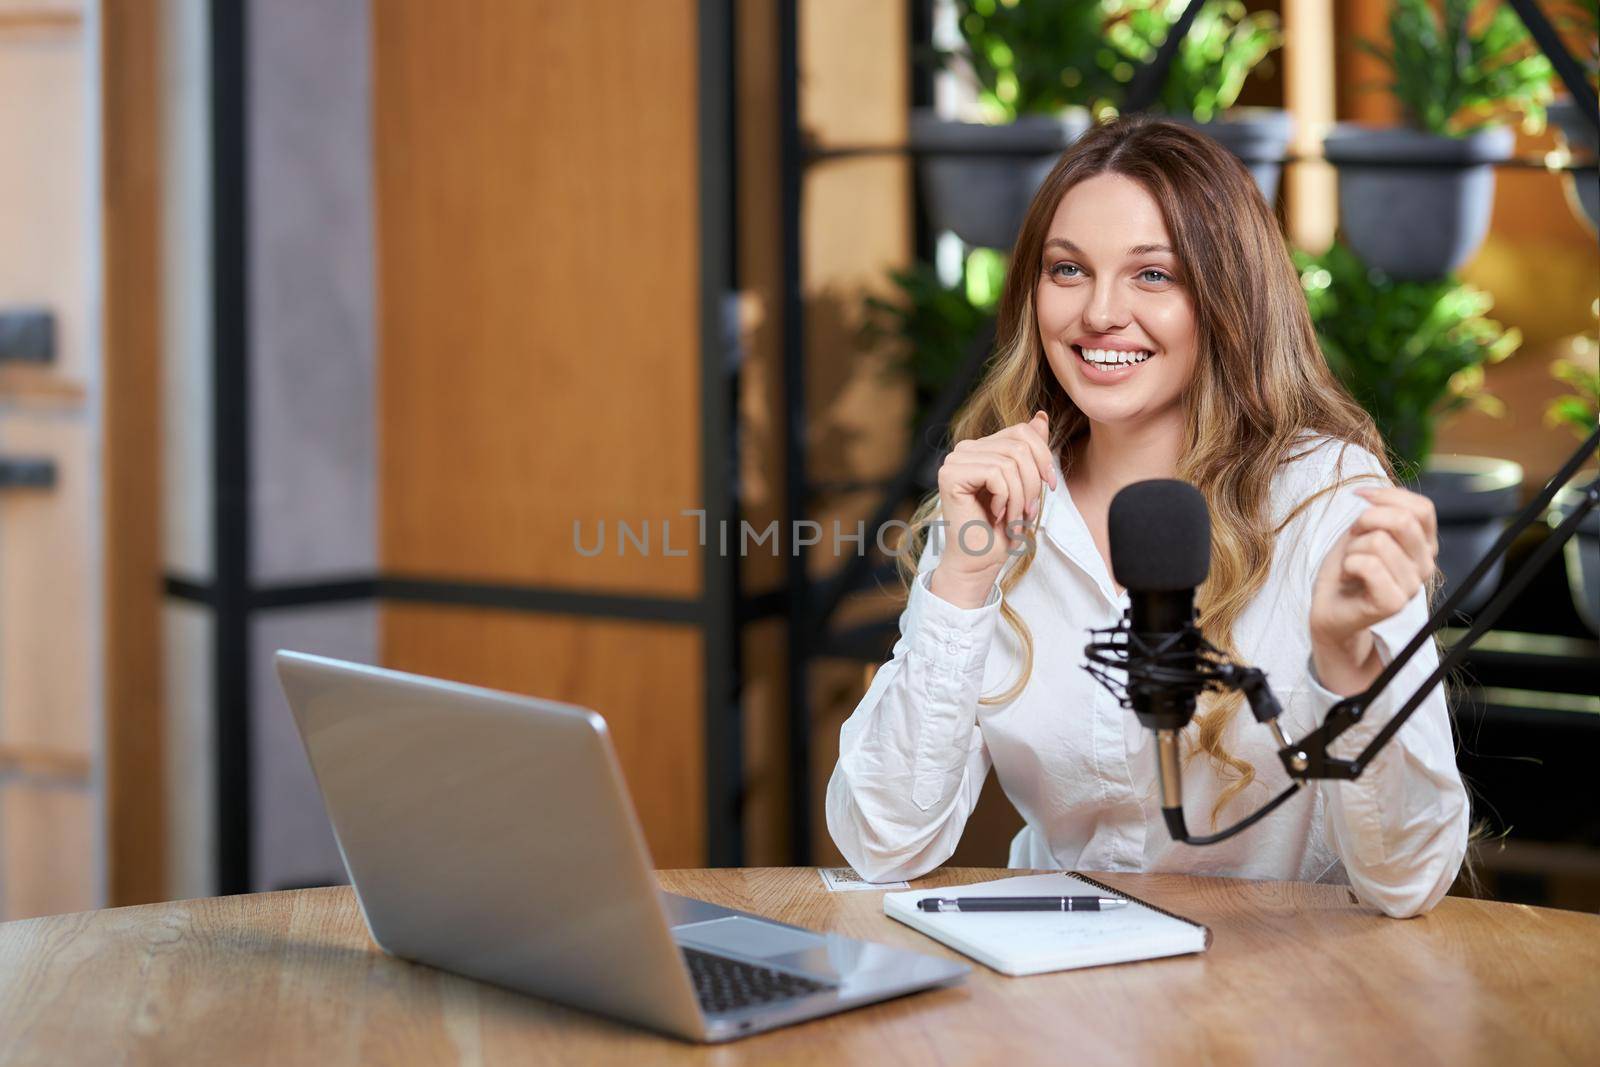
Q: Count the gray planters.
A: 6